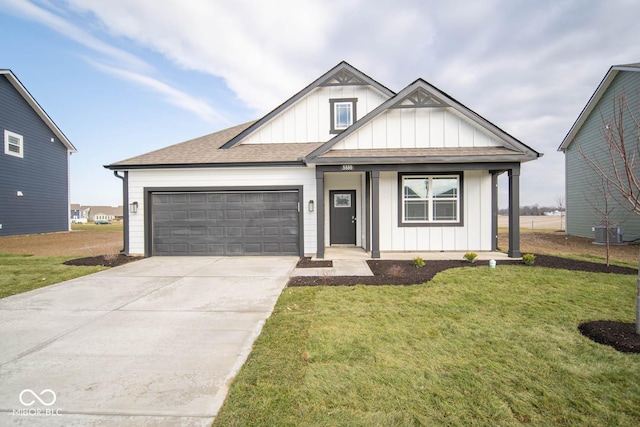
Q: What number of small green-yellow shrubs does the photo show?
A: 3